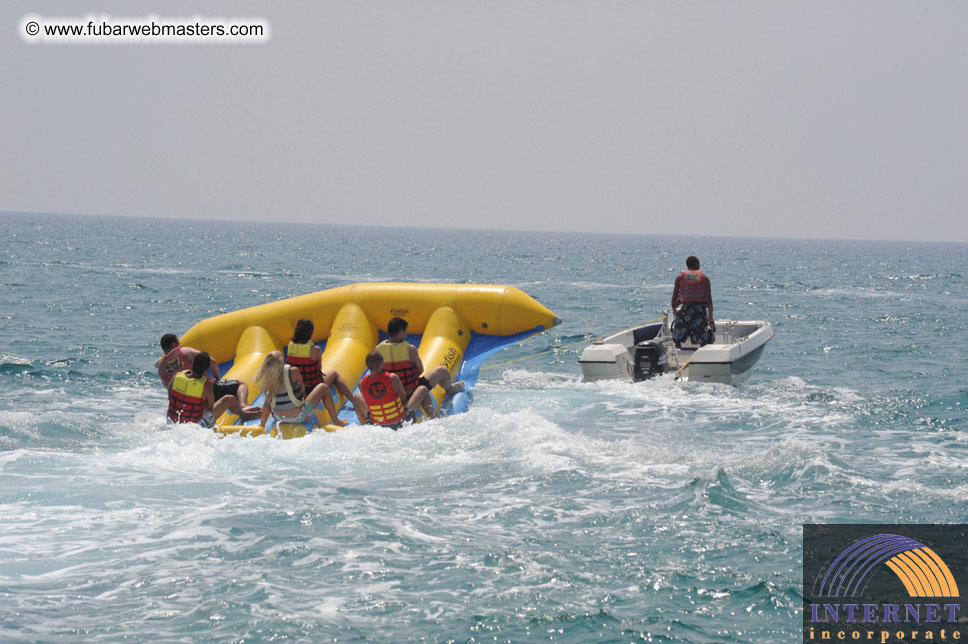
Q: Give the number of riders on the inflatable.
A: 6